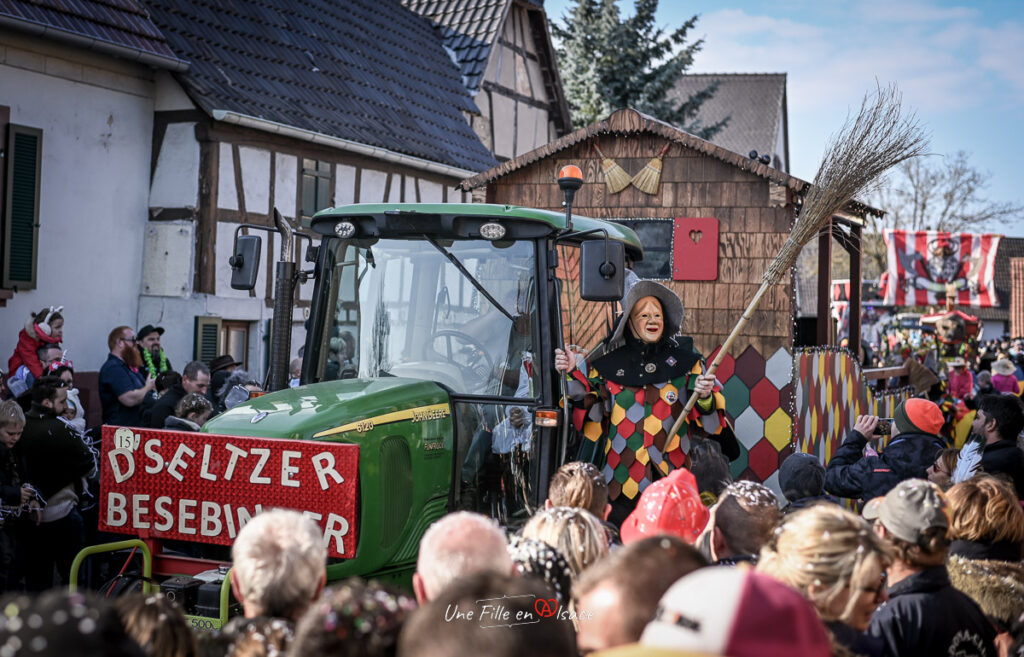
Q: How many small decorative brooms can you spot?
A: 2